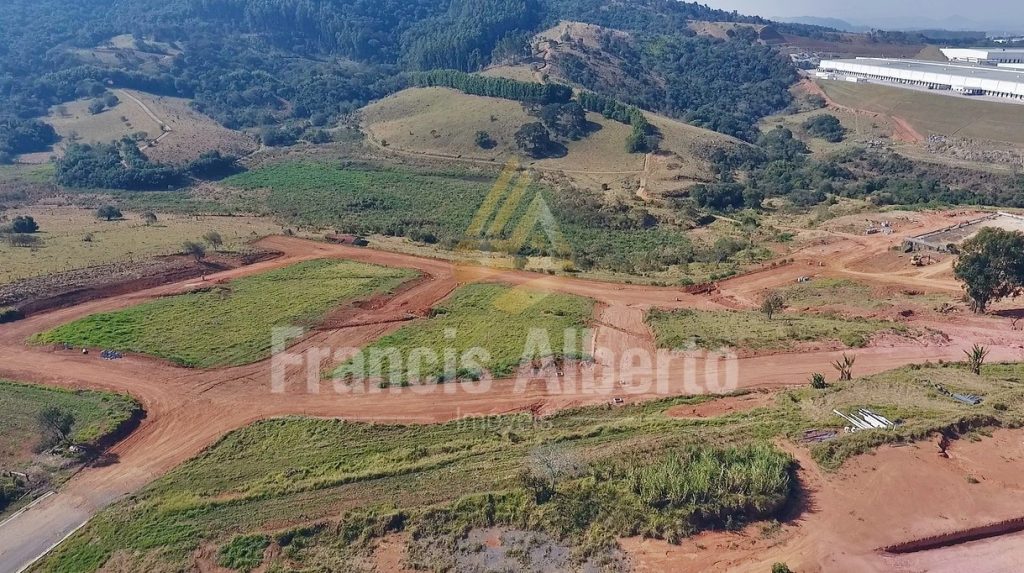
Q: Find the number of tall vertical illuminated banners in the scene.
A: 0